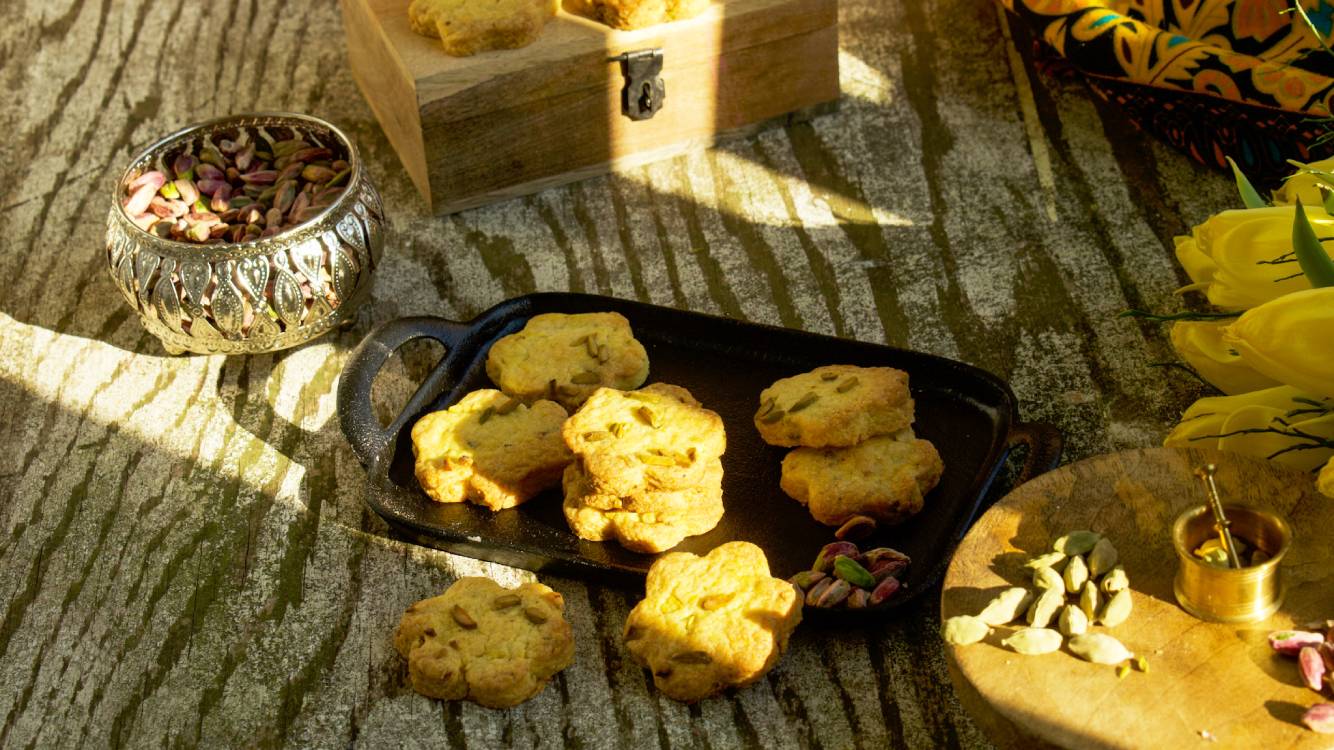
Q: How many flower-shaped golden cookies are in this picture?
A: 11